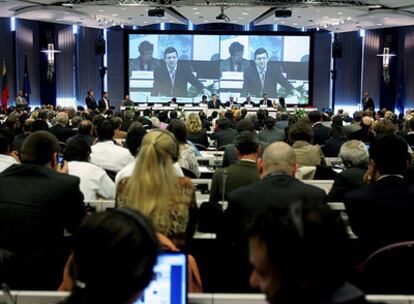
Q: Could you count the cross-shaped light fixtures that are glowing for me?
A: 2